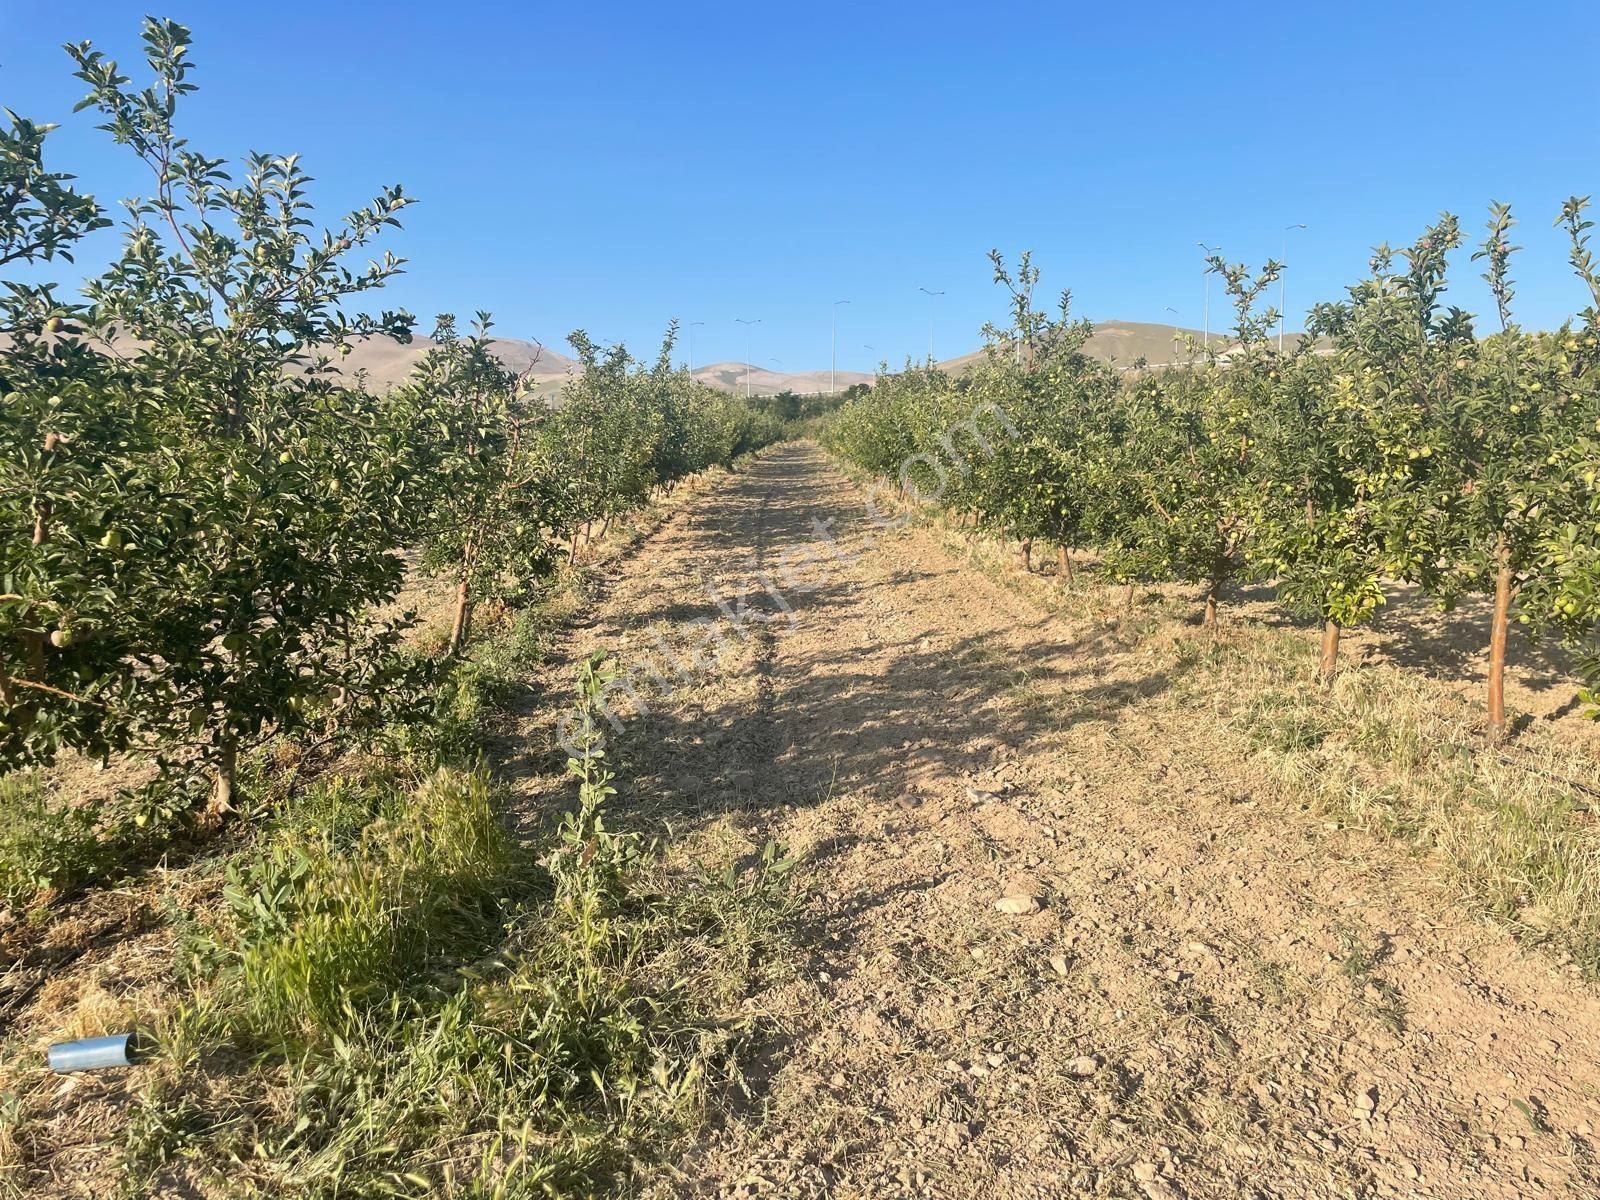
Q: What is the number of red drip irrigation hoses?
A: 0